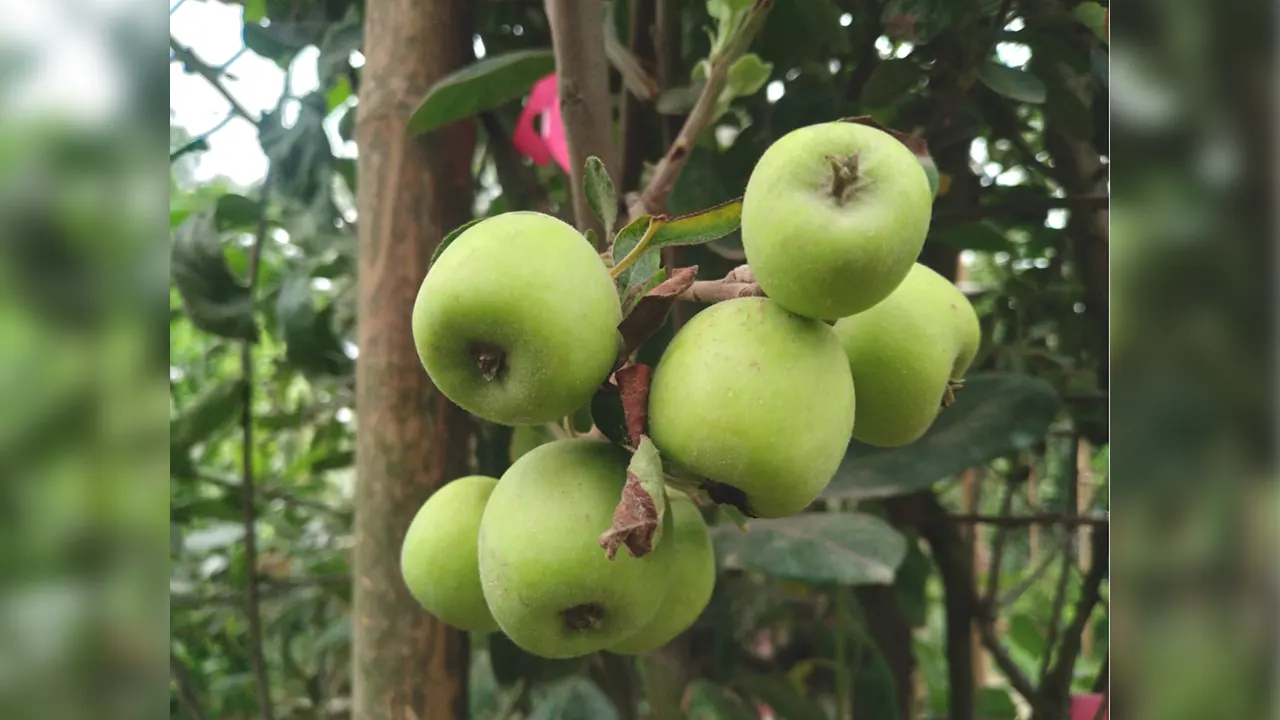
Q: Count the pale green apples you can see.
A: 7